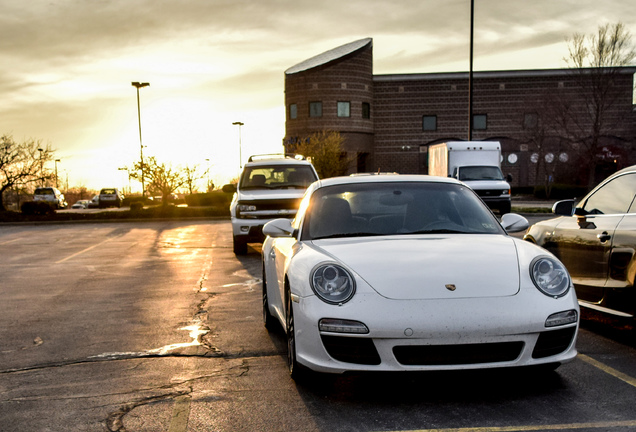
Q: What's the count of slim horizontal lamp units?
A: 2